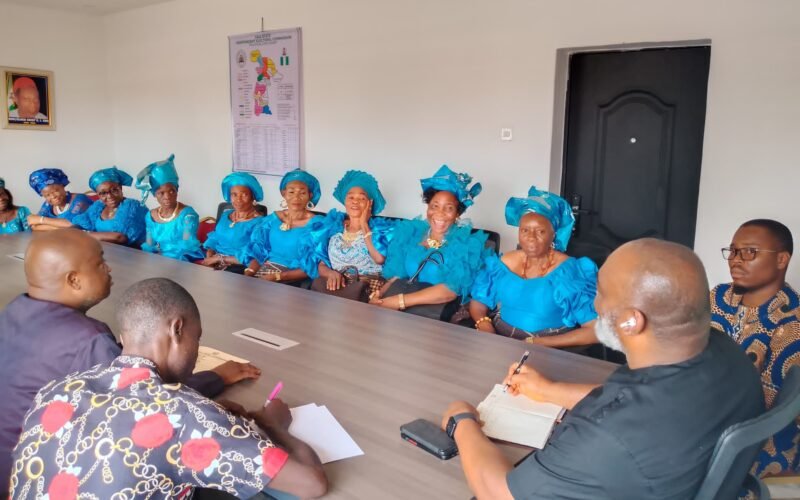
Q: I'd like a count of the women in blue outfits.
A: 9